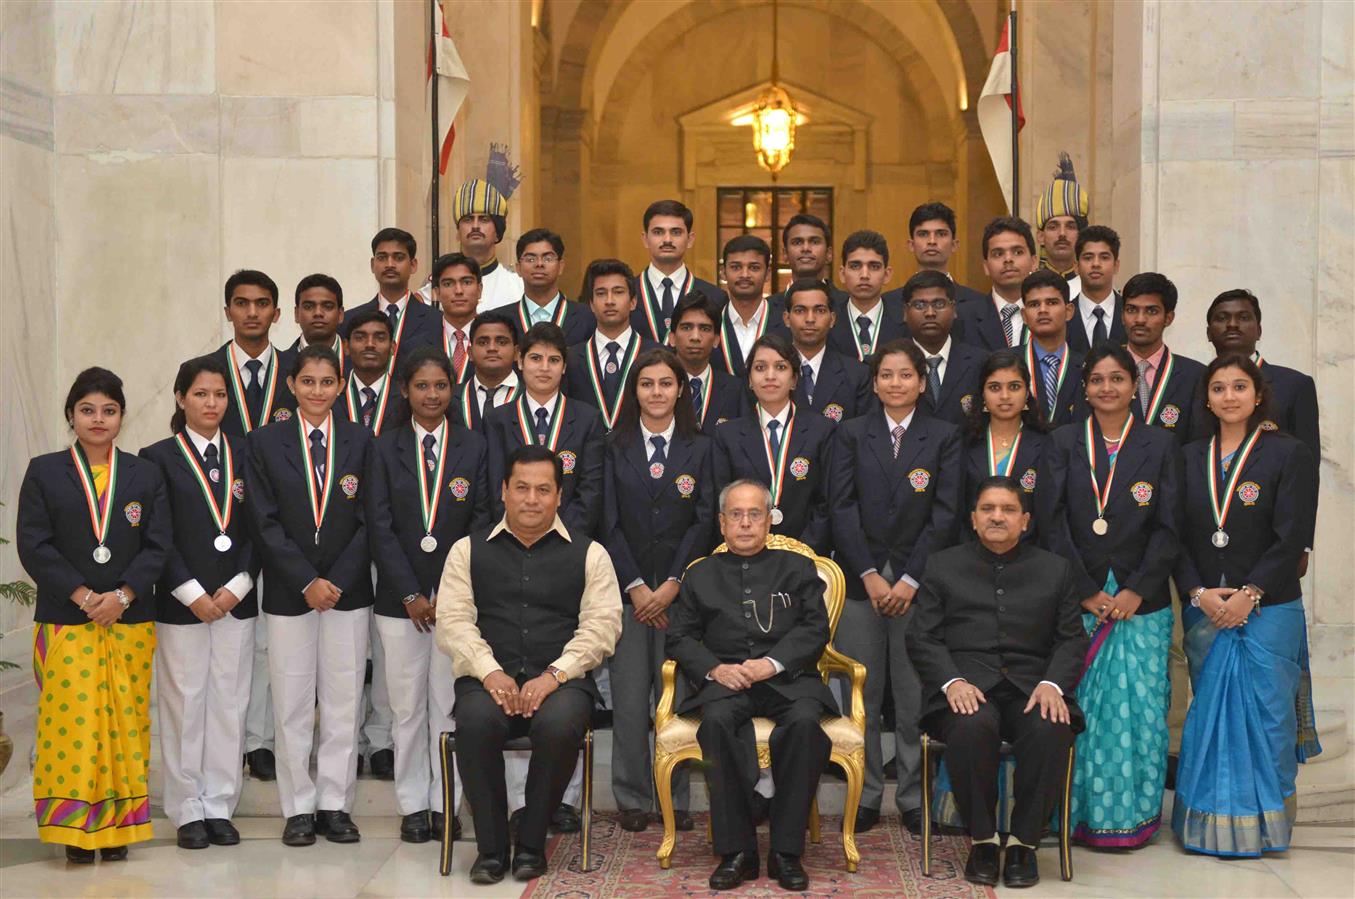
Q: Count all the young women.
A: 11